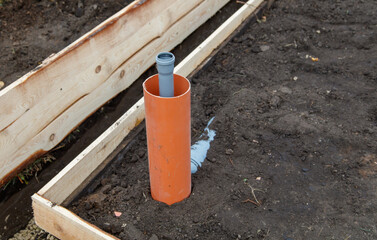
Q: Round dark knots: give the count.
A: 3